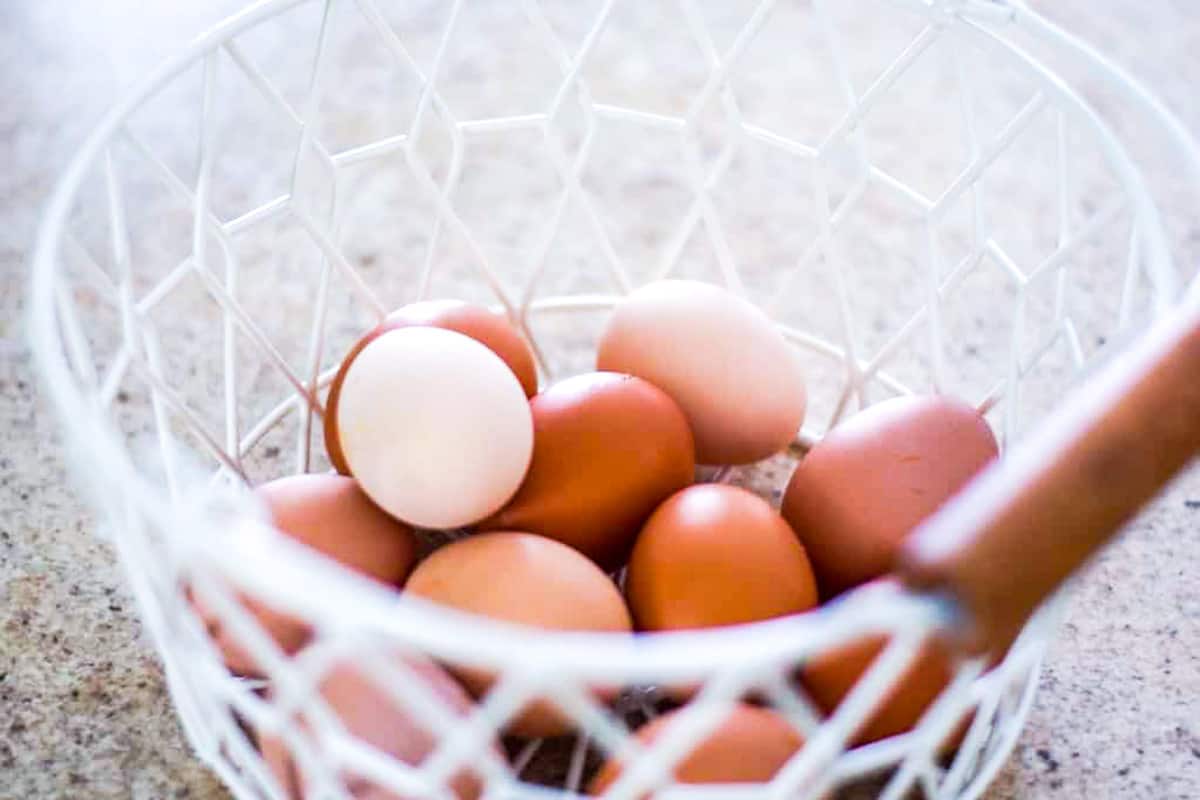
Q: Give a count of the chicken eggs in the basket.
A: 11